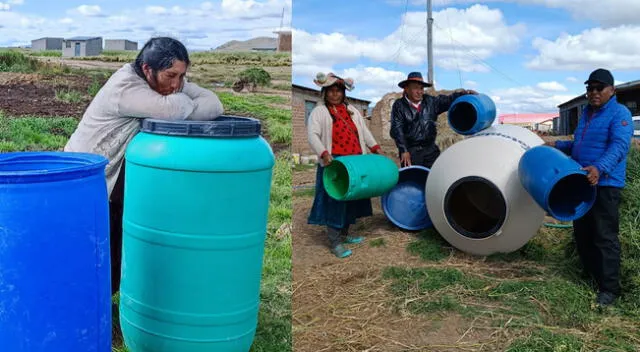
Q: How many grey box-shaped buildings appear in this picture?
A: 3